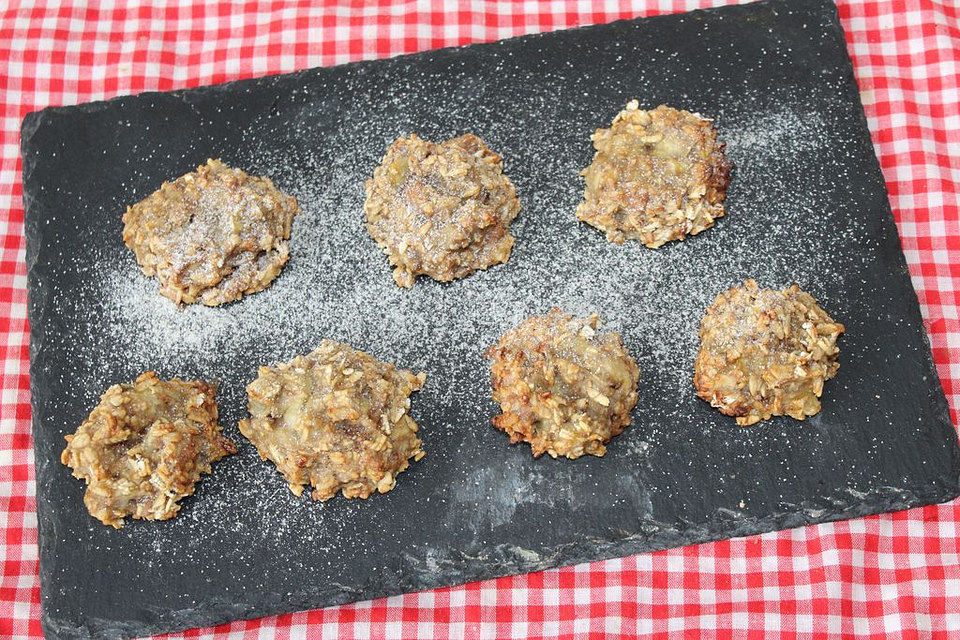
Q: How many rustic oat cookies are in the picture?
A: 7